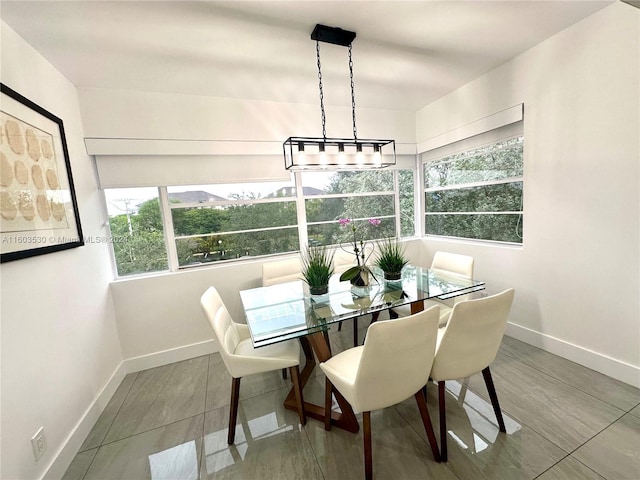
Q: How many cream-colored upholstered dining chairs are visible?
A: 6